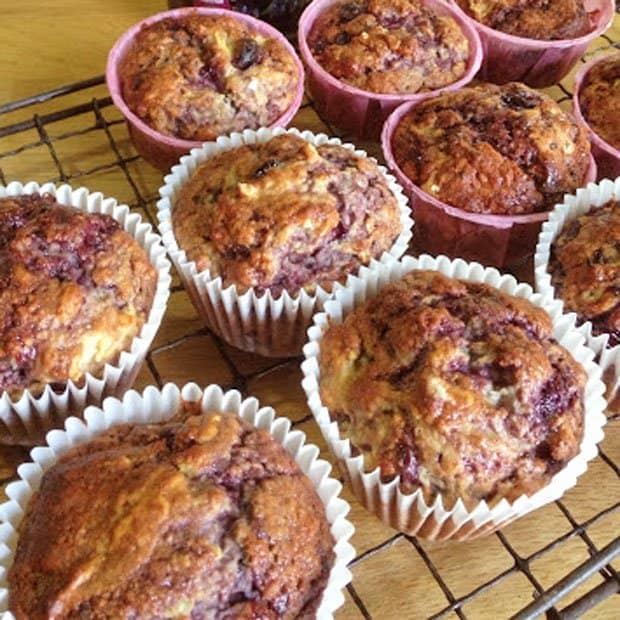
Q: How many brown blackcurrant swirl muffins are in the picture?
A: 10